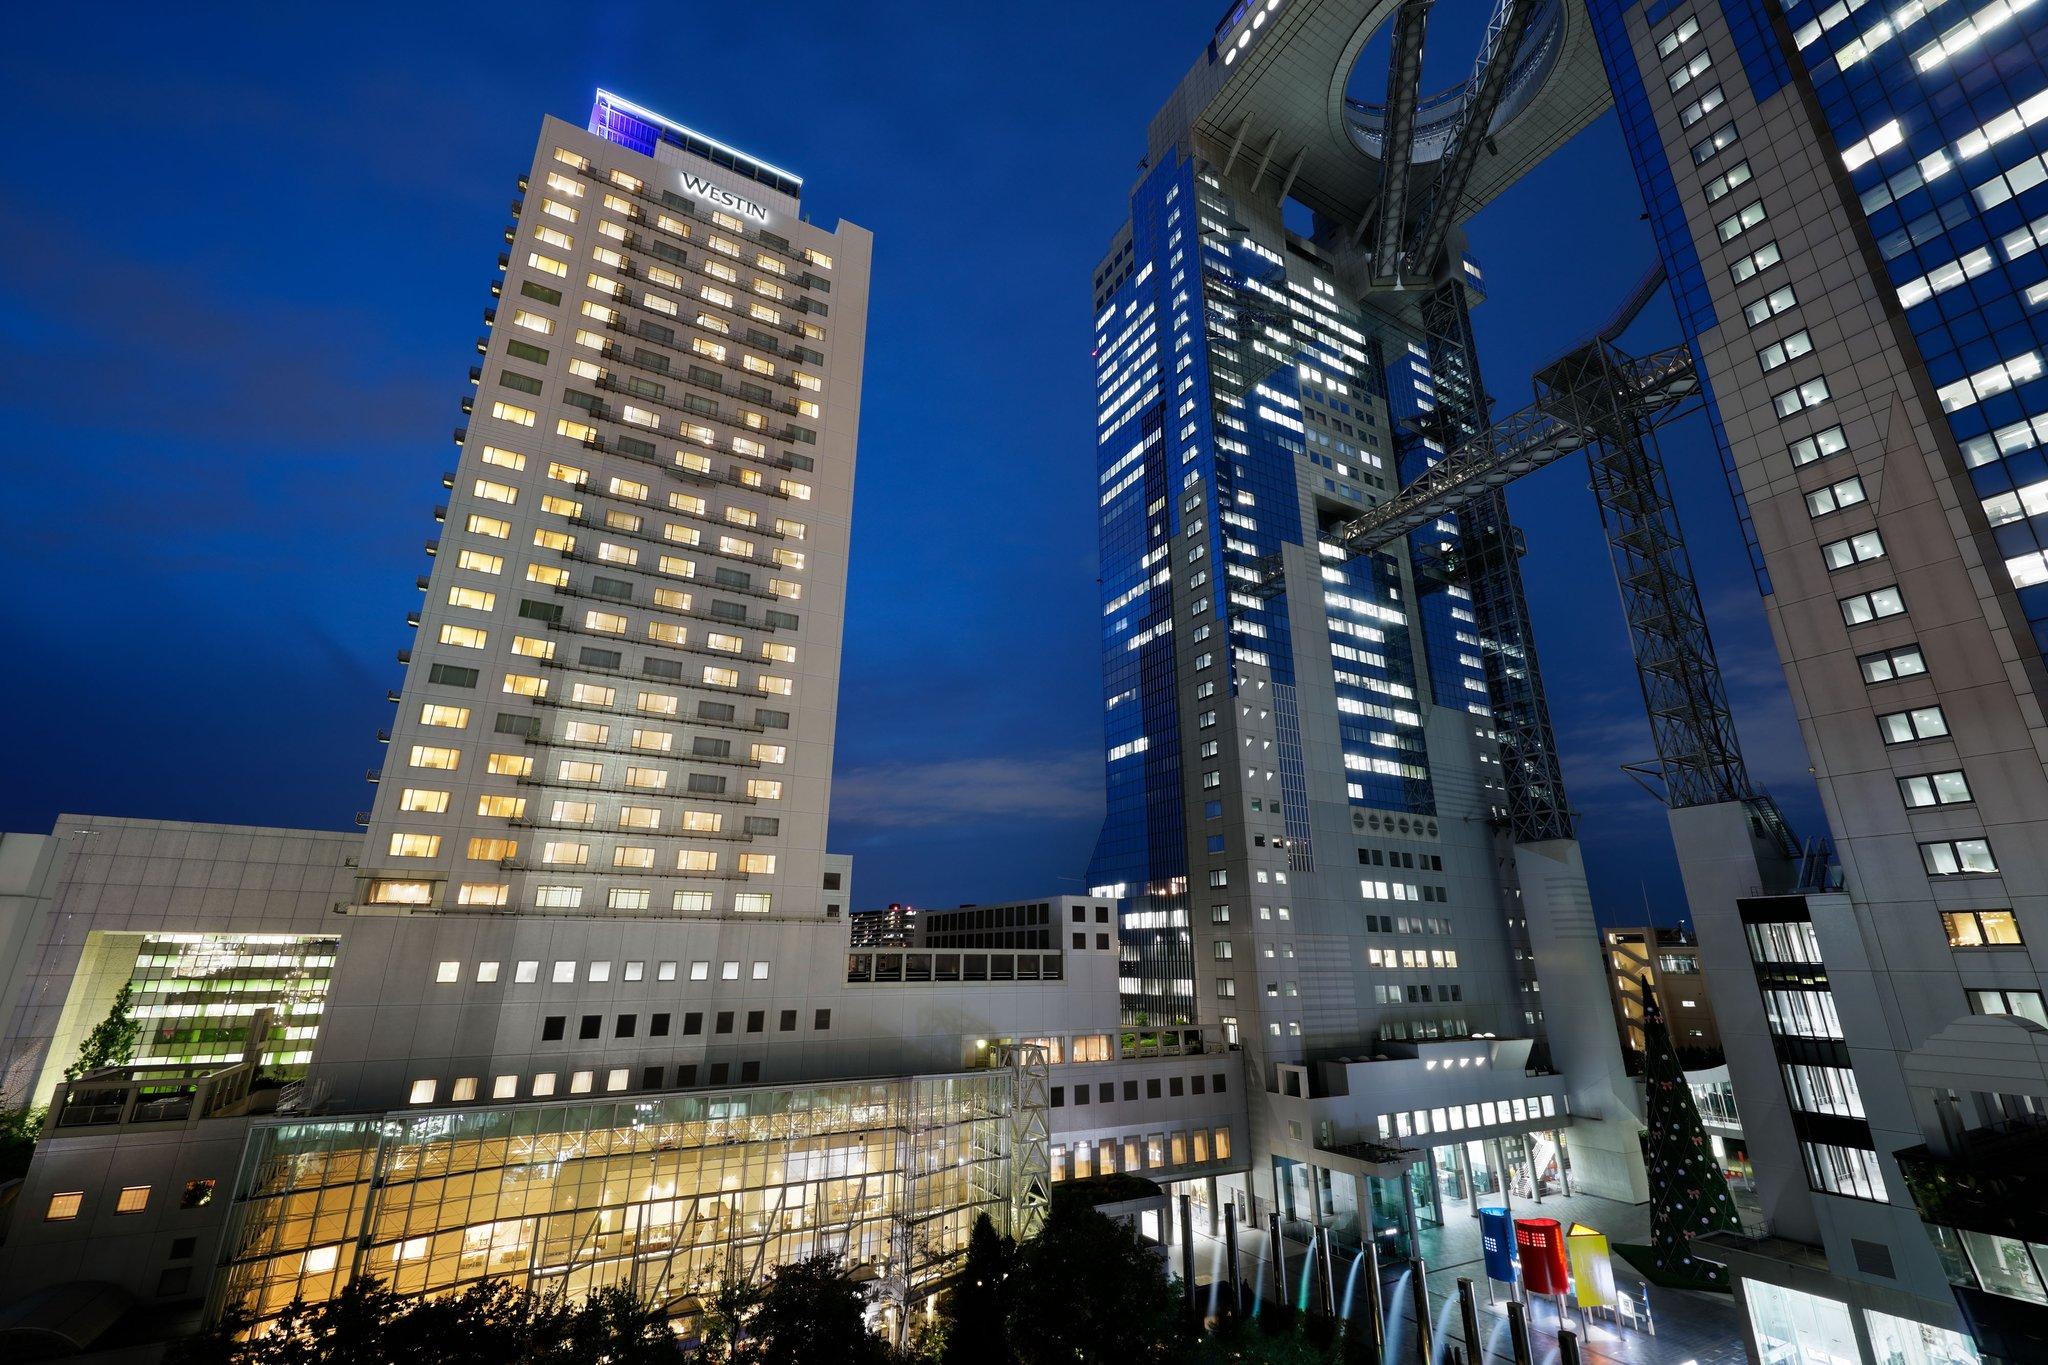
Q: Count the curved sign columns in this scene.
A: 2